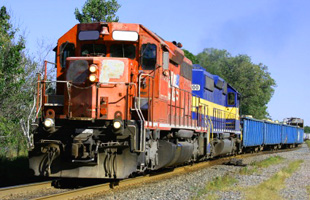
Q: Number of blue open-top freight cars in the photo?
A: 4